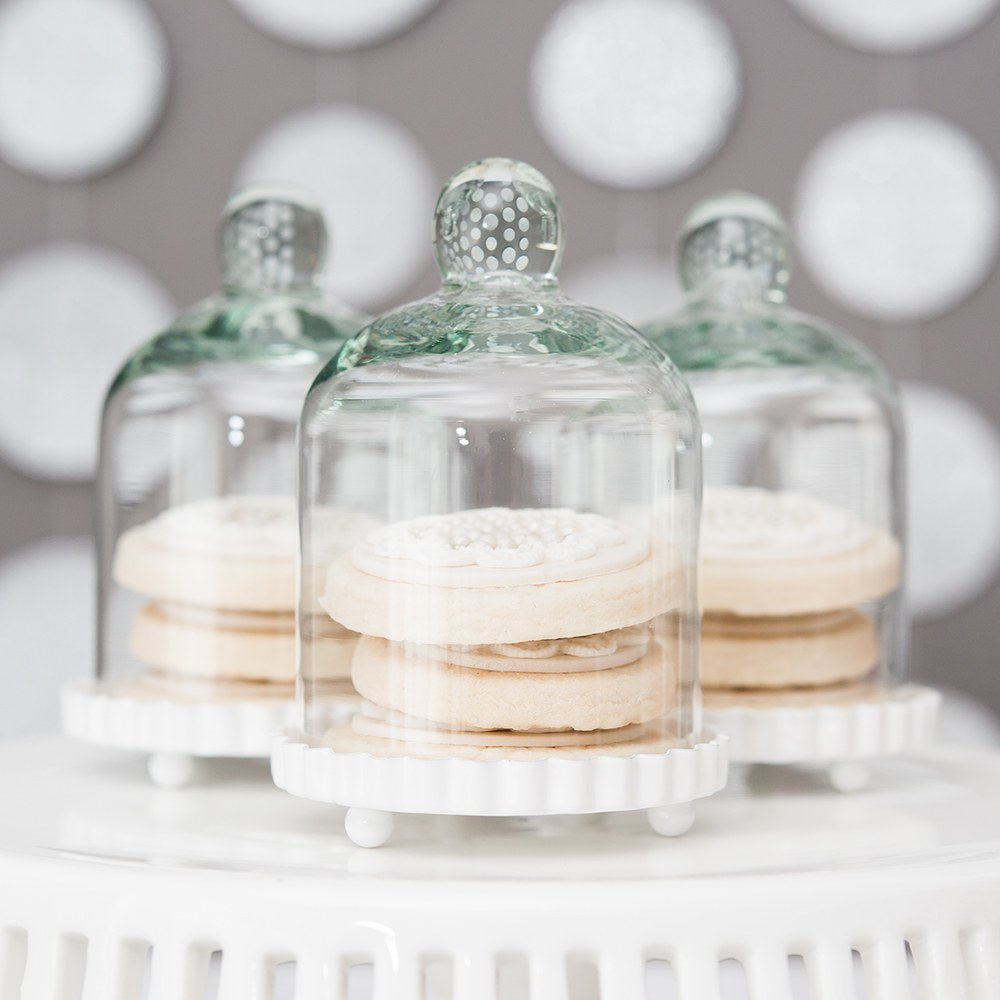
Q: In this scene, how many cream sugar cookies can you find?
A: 9